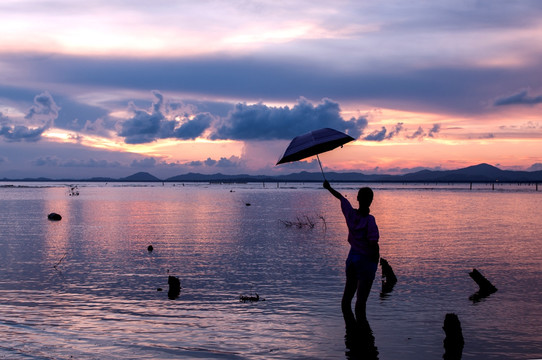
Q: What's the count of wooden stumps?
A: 4